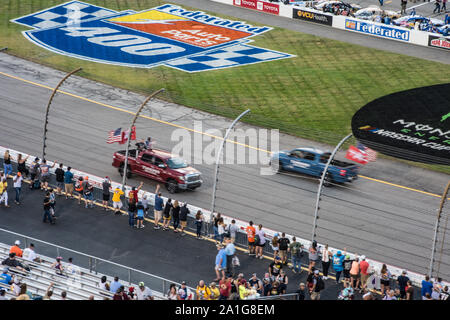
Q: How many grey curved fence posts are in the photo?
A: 5